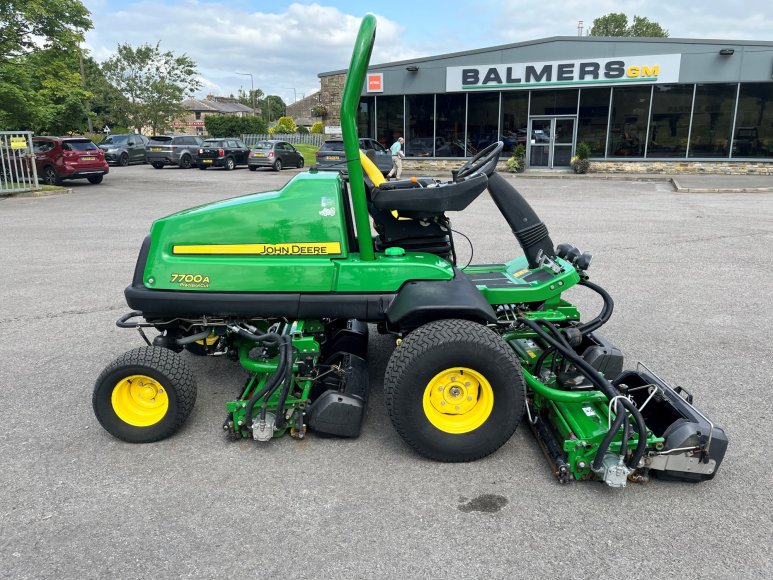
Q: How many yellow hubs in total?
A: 2